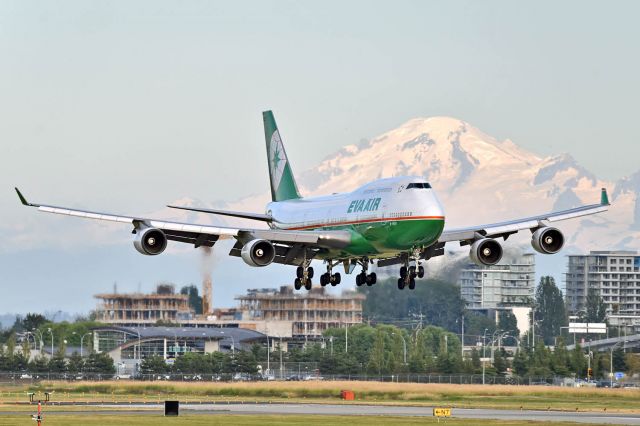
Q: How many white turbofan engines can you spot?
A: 4